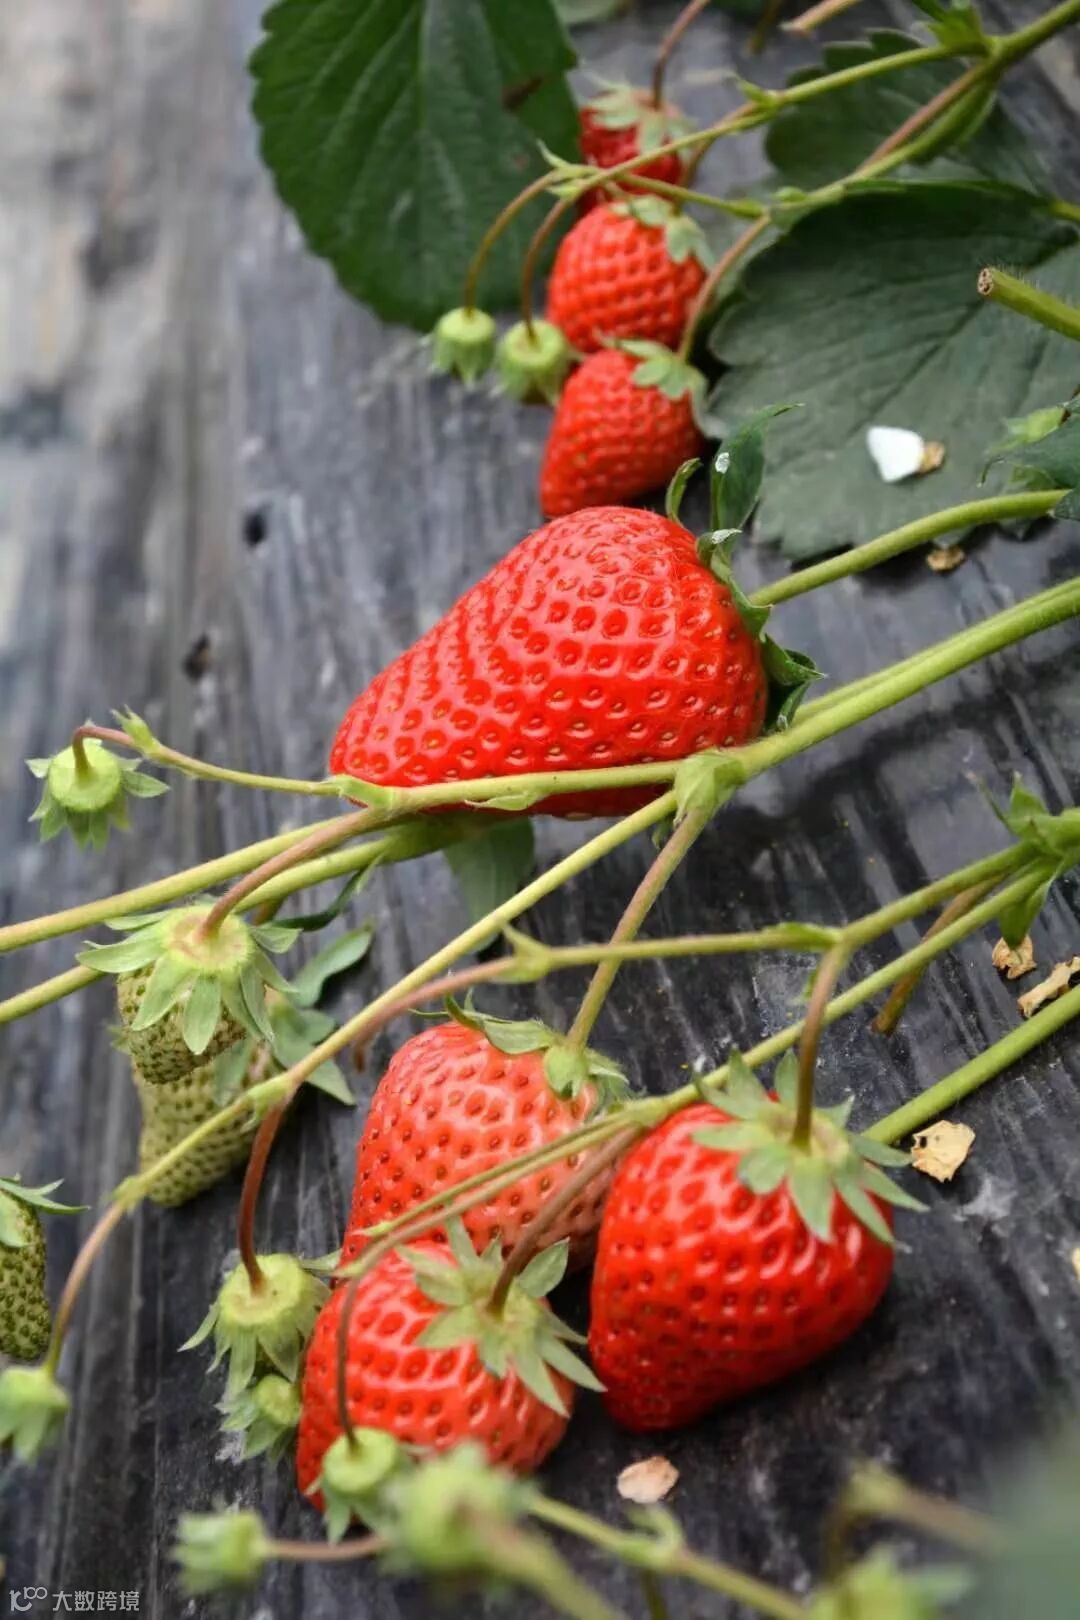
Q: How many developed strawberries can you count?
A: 7